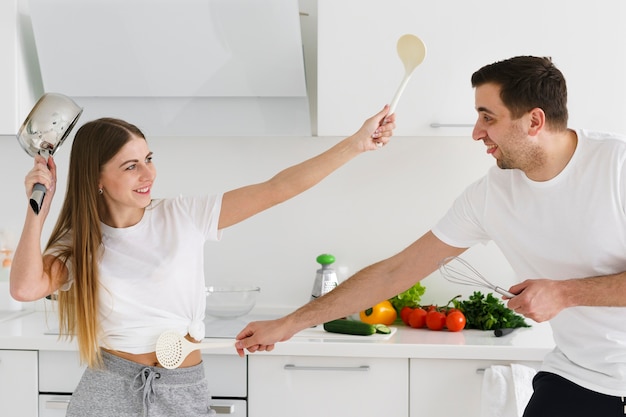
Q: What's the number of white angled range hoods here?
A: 1